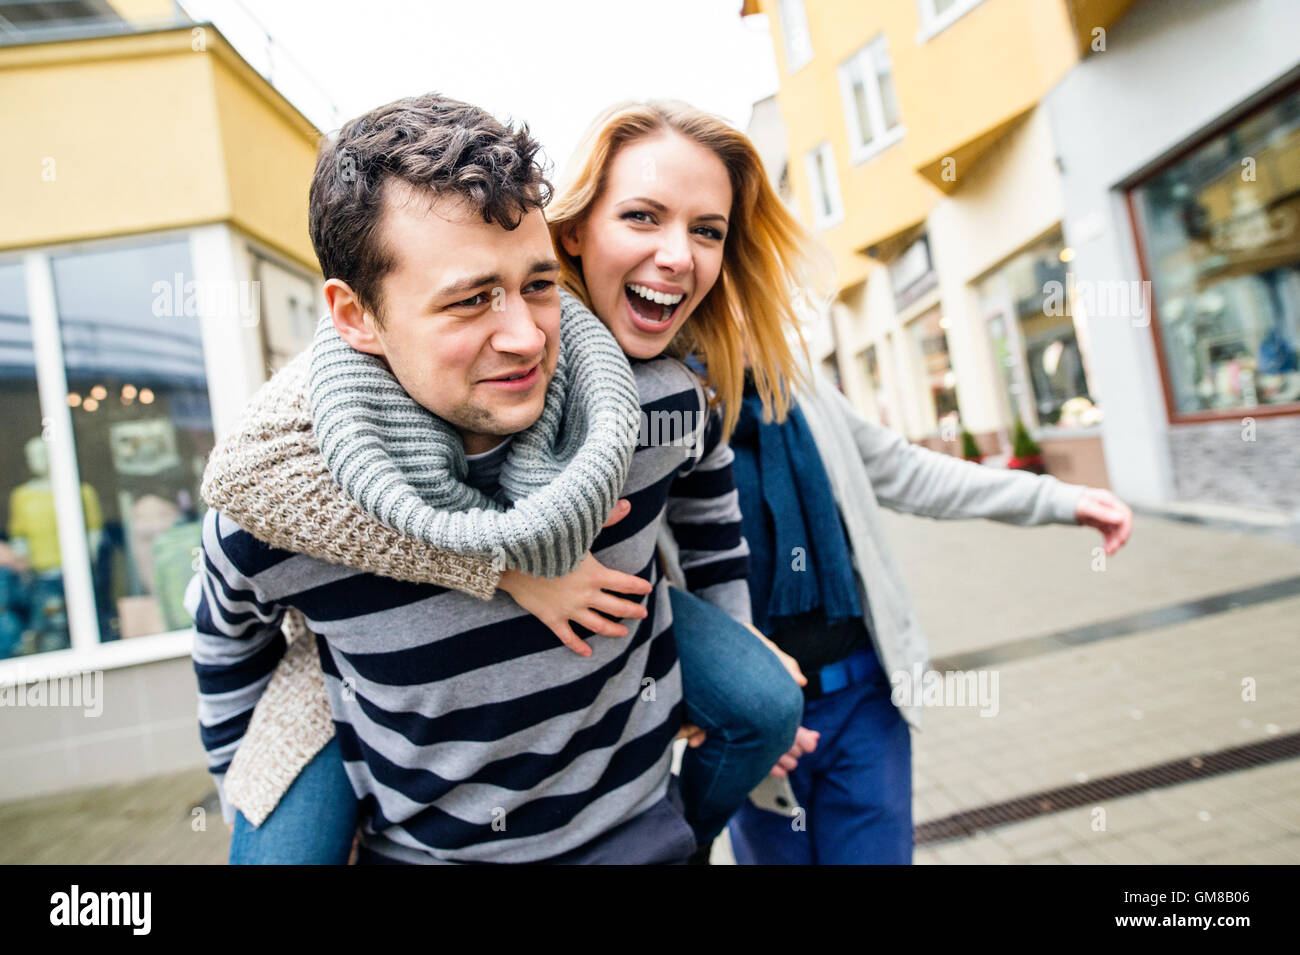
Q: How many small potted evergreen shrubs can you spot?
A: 2